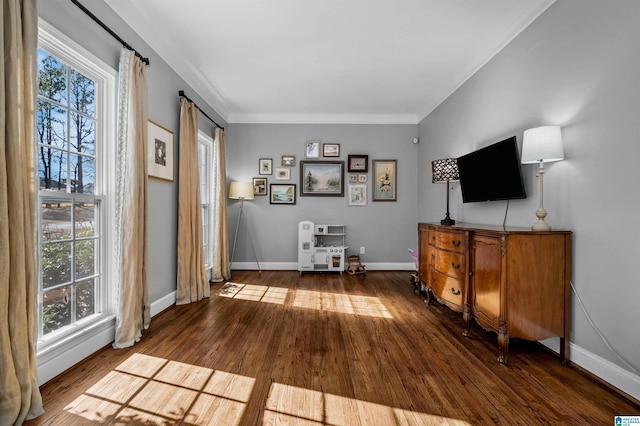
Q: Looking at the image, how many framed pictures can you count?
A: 14